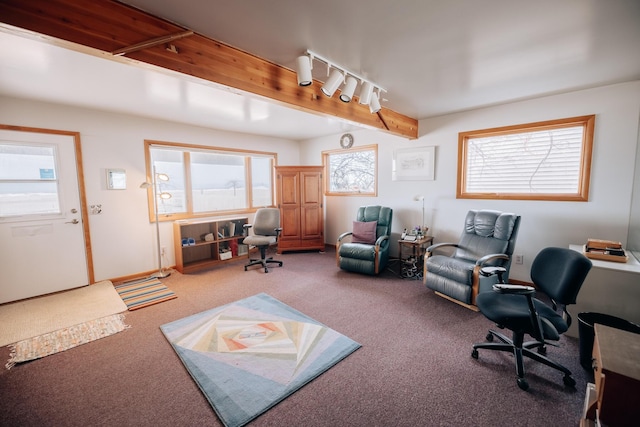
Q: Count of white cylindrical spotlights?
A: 5